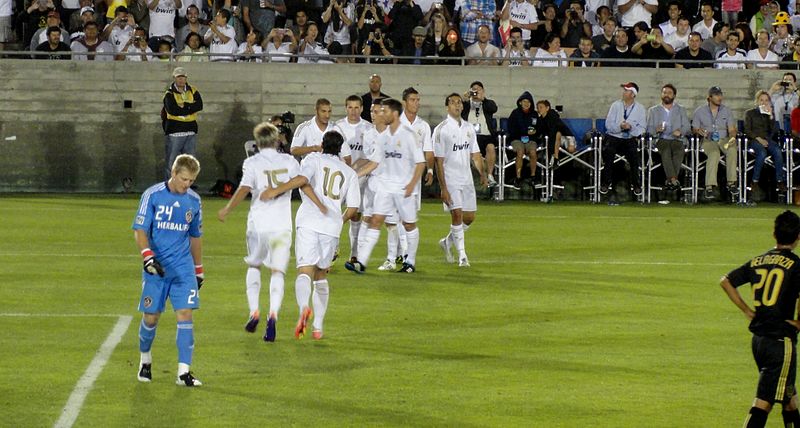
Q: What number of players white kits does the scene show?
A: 8